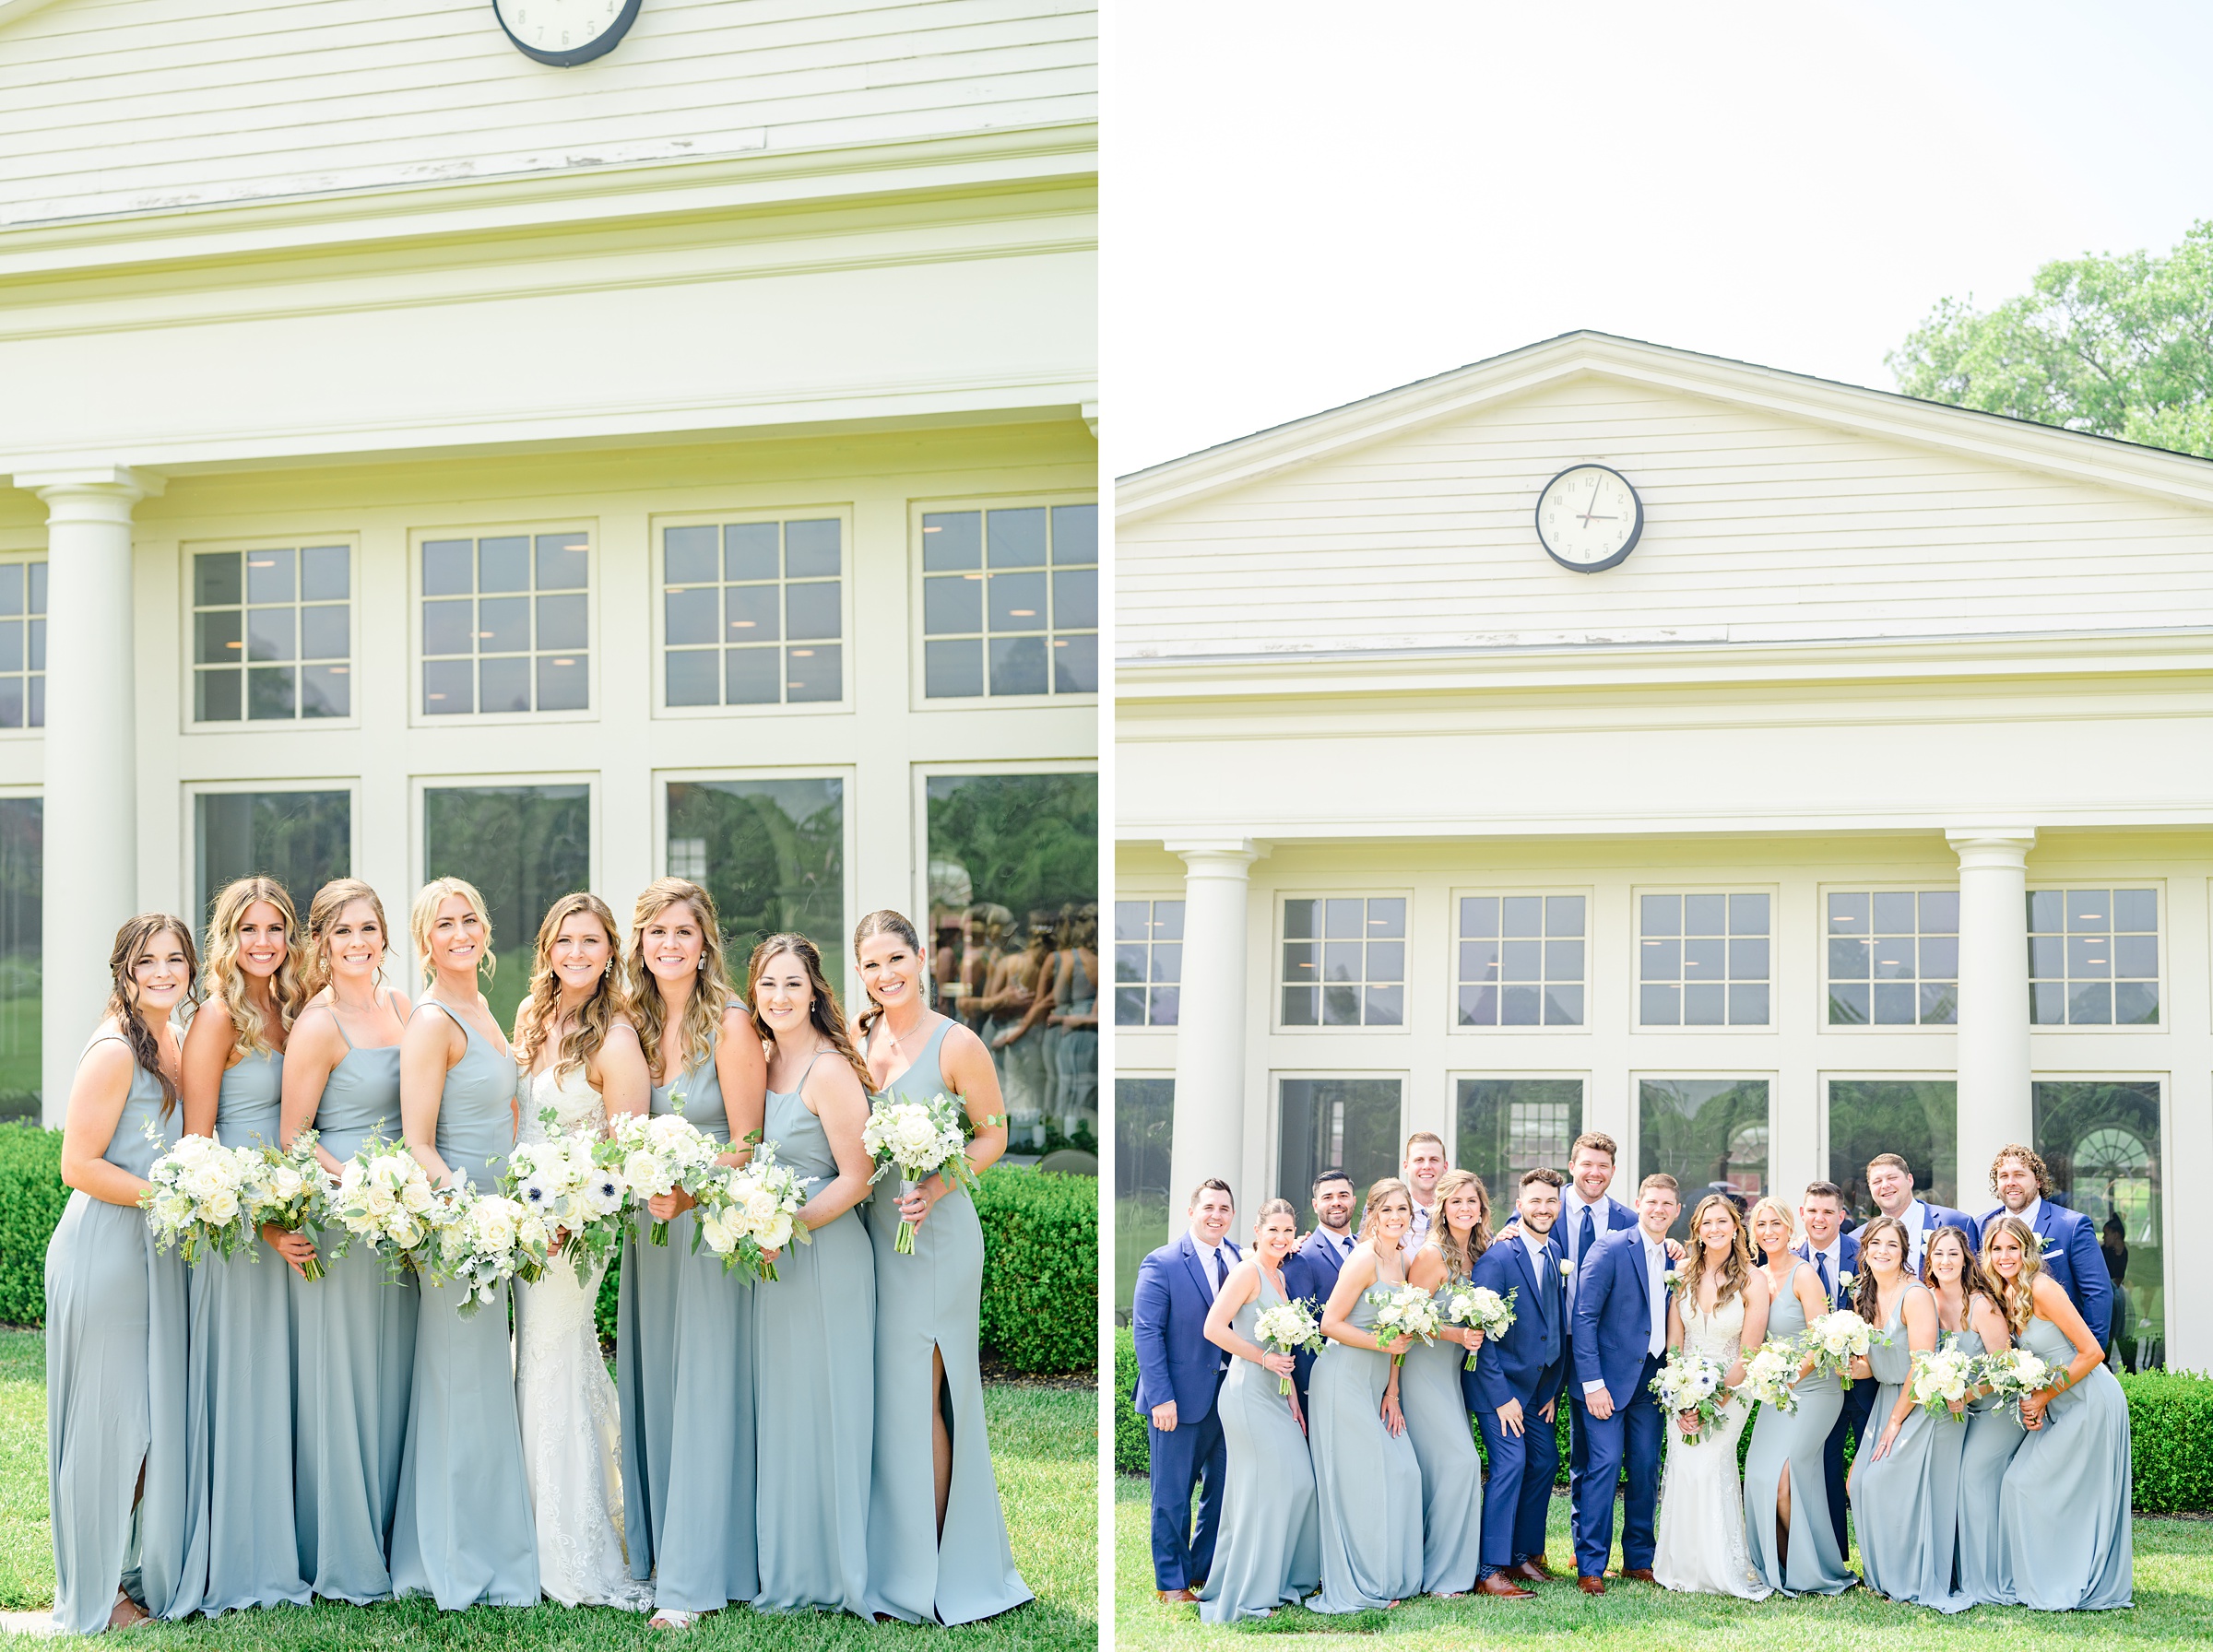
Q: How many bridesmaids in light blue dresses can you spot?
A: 7